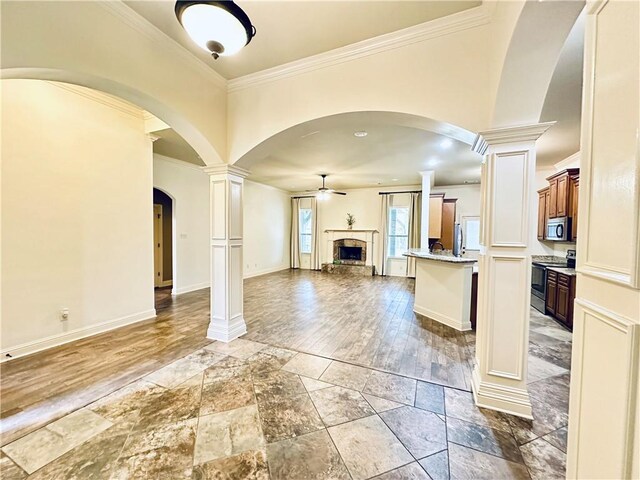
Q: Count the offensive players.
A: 0